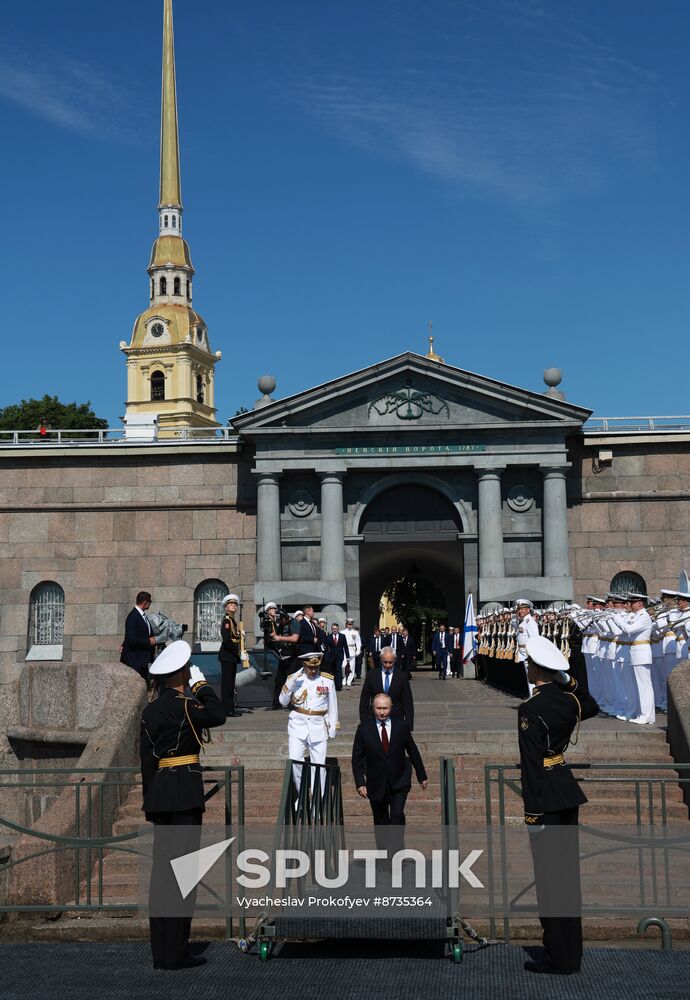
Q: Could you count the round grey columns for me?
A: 4